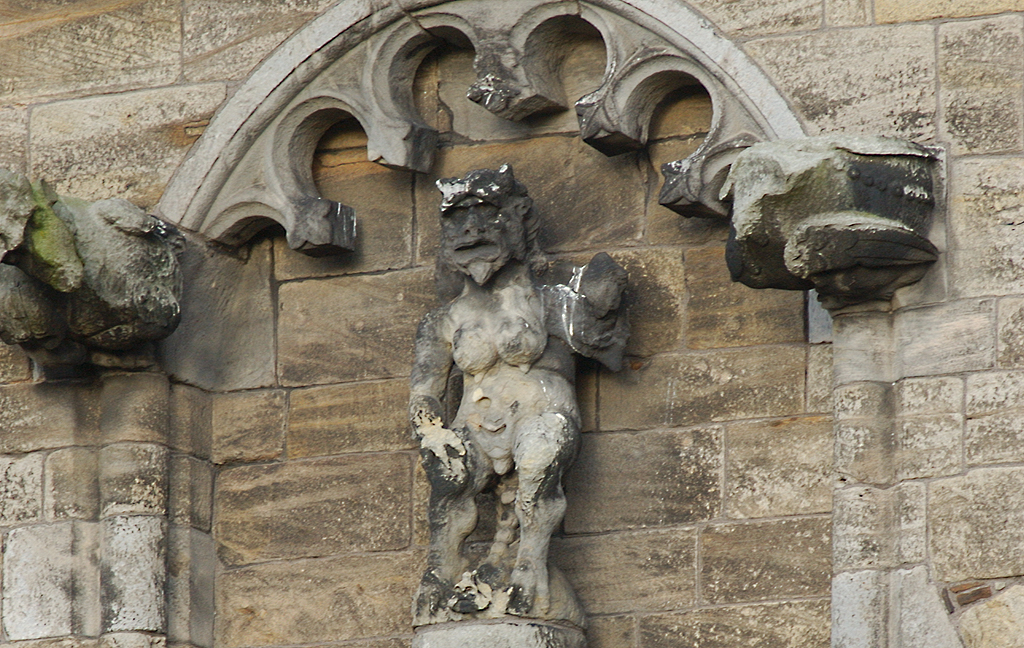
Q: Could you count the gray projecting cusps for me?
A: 5